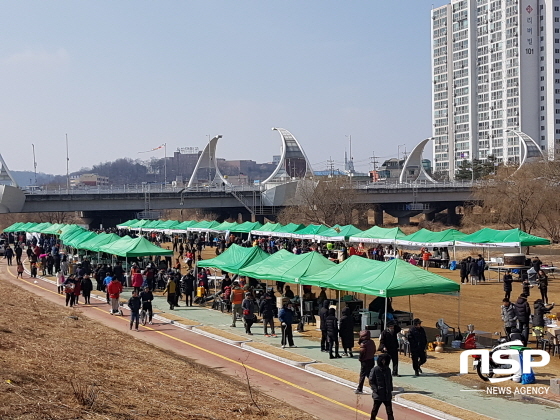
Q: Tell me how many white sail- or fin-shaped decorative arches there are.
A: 5